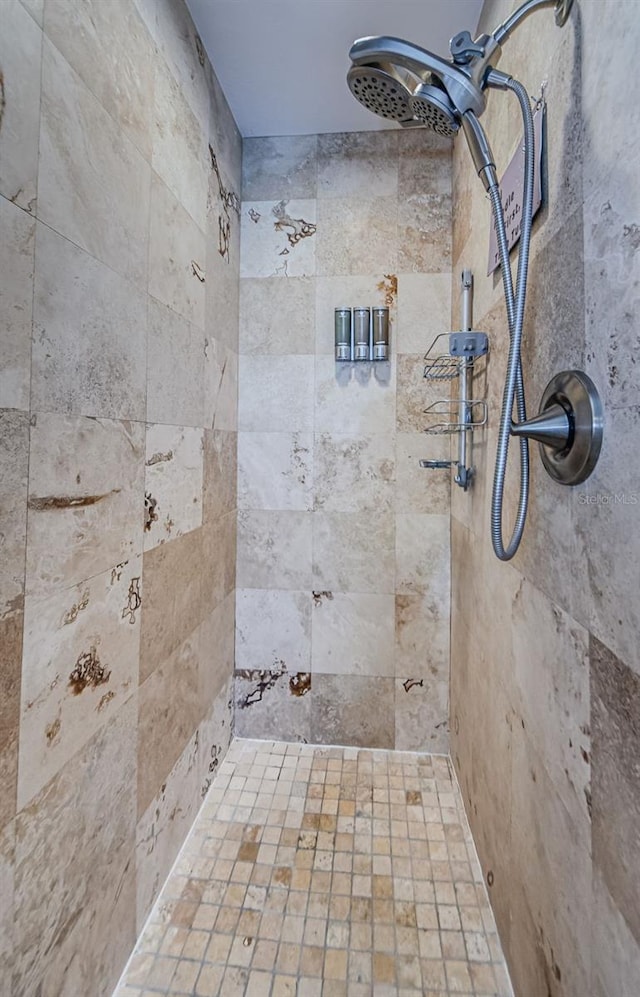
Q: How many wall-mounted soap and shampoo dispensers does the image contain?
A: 3